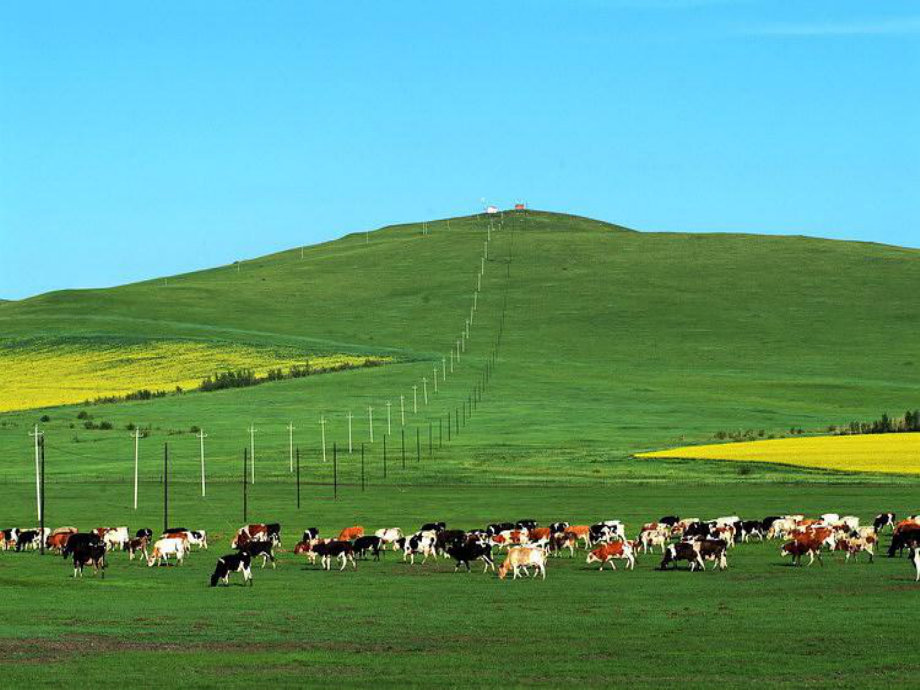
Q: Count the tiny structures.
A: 2